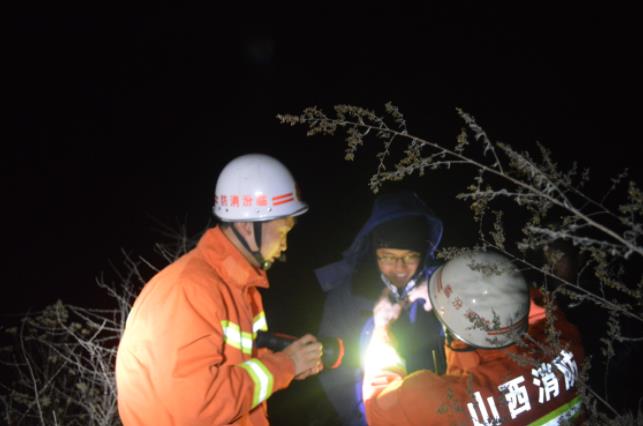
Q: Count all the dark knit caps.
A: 1